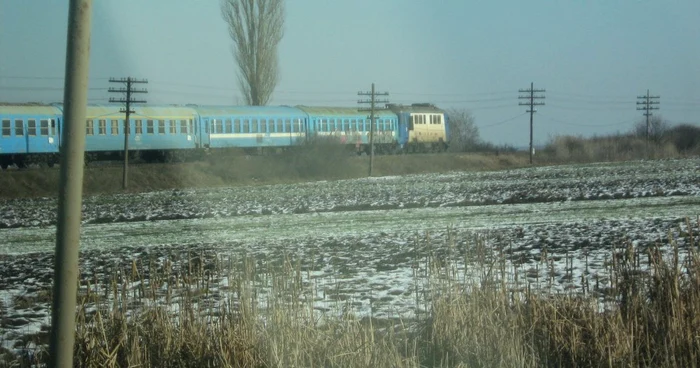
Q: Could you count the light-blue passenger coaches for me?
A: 4